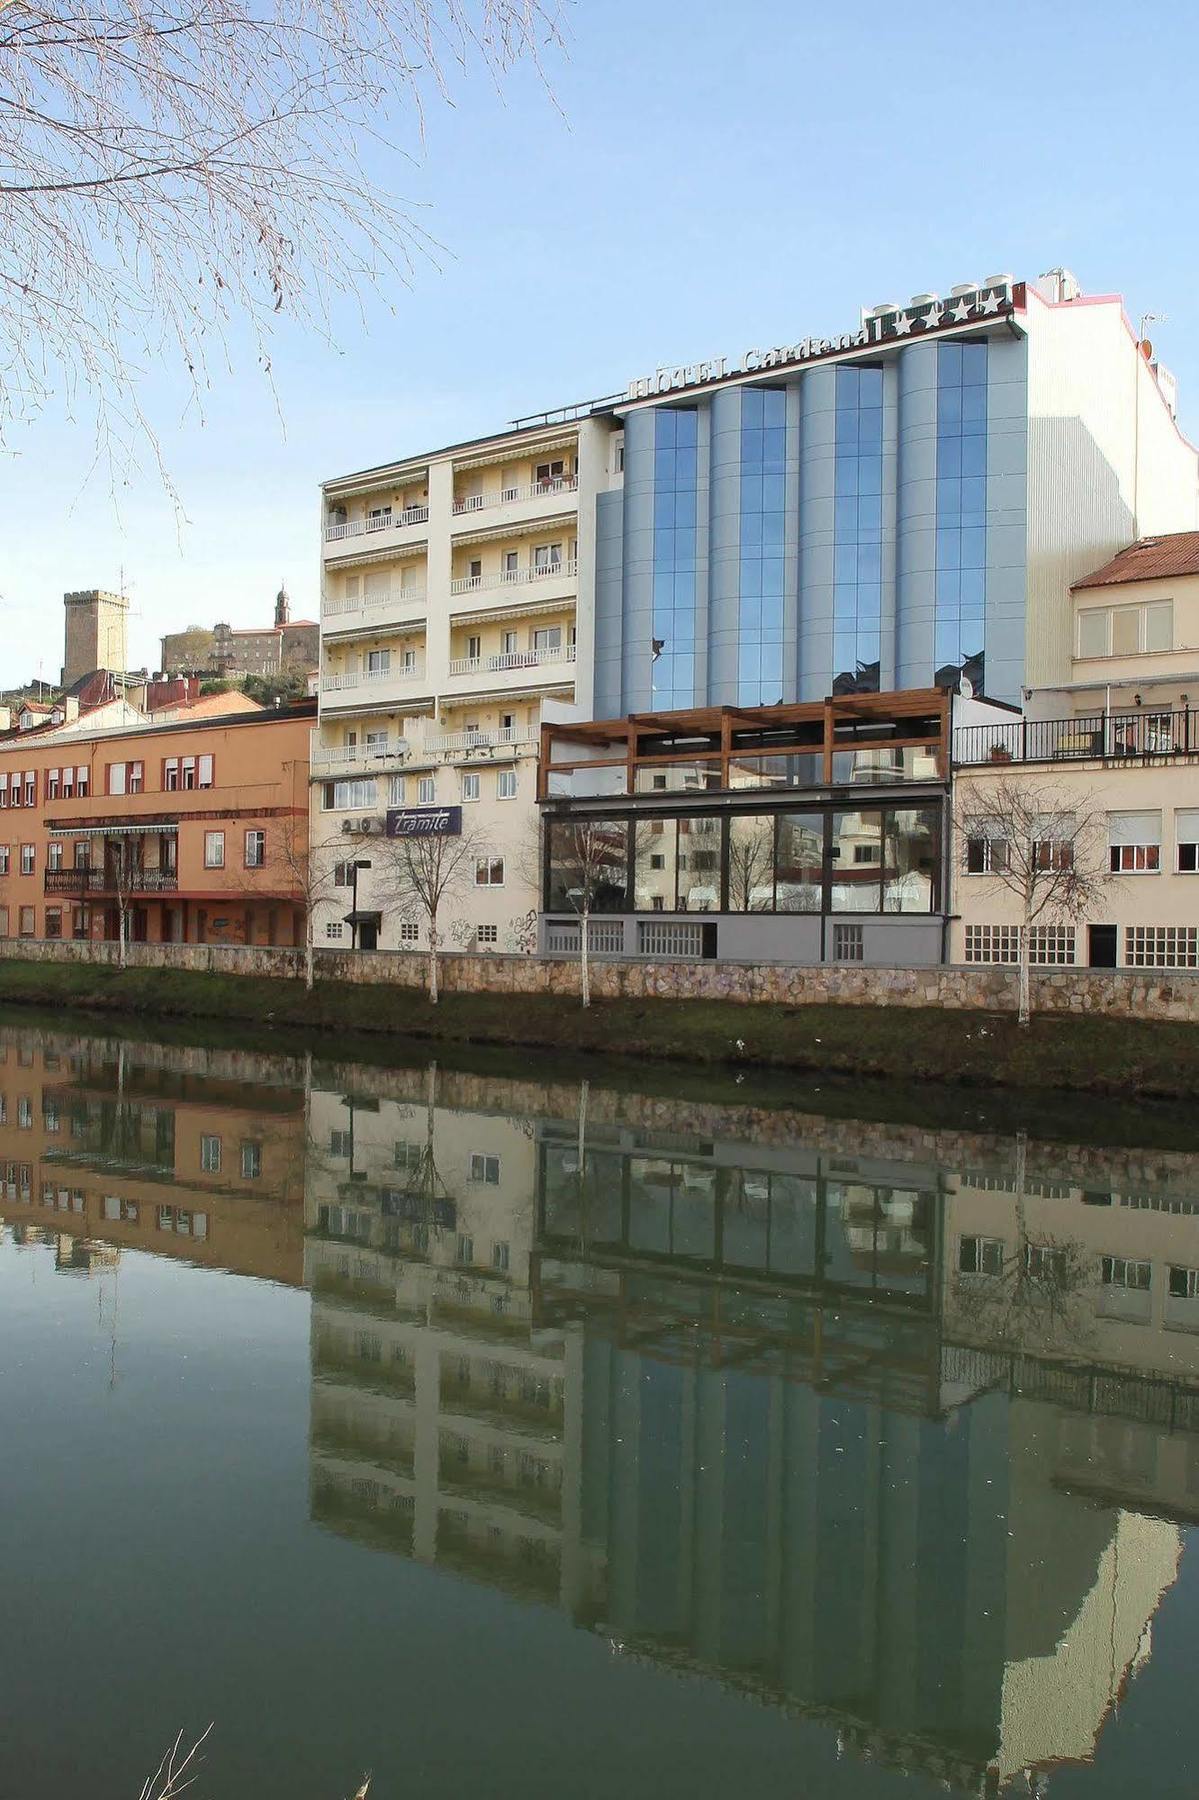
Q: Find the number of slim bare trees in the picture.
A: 5